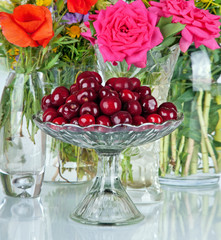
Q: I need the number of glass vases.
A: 4